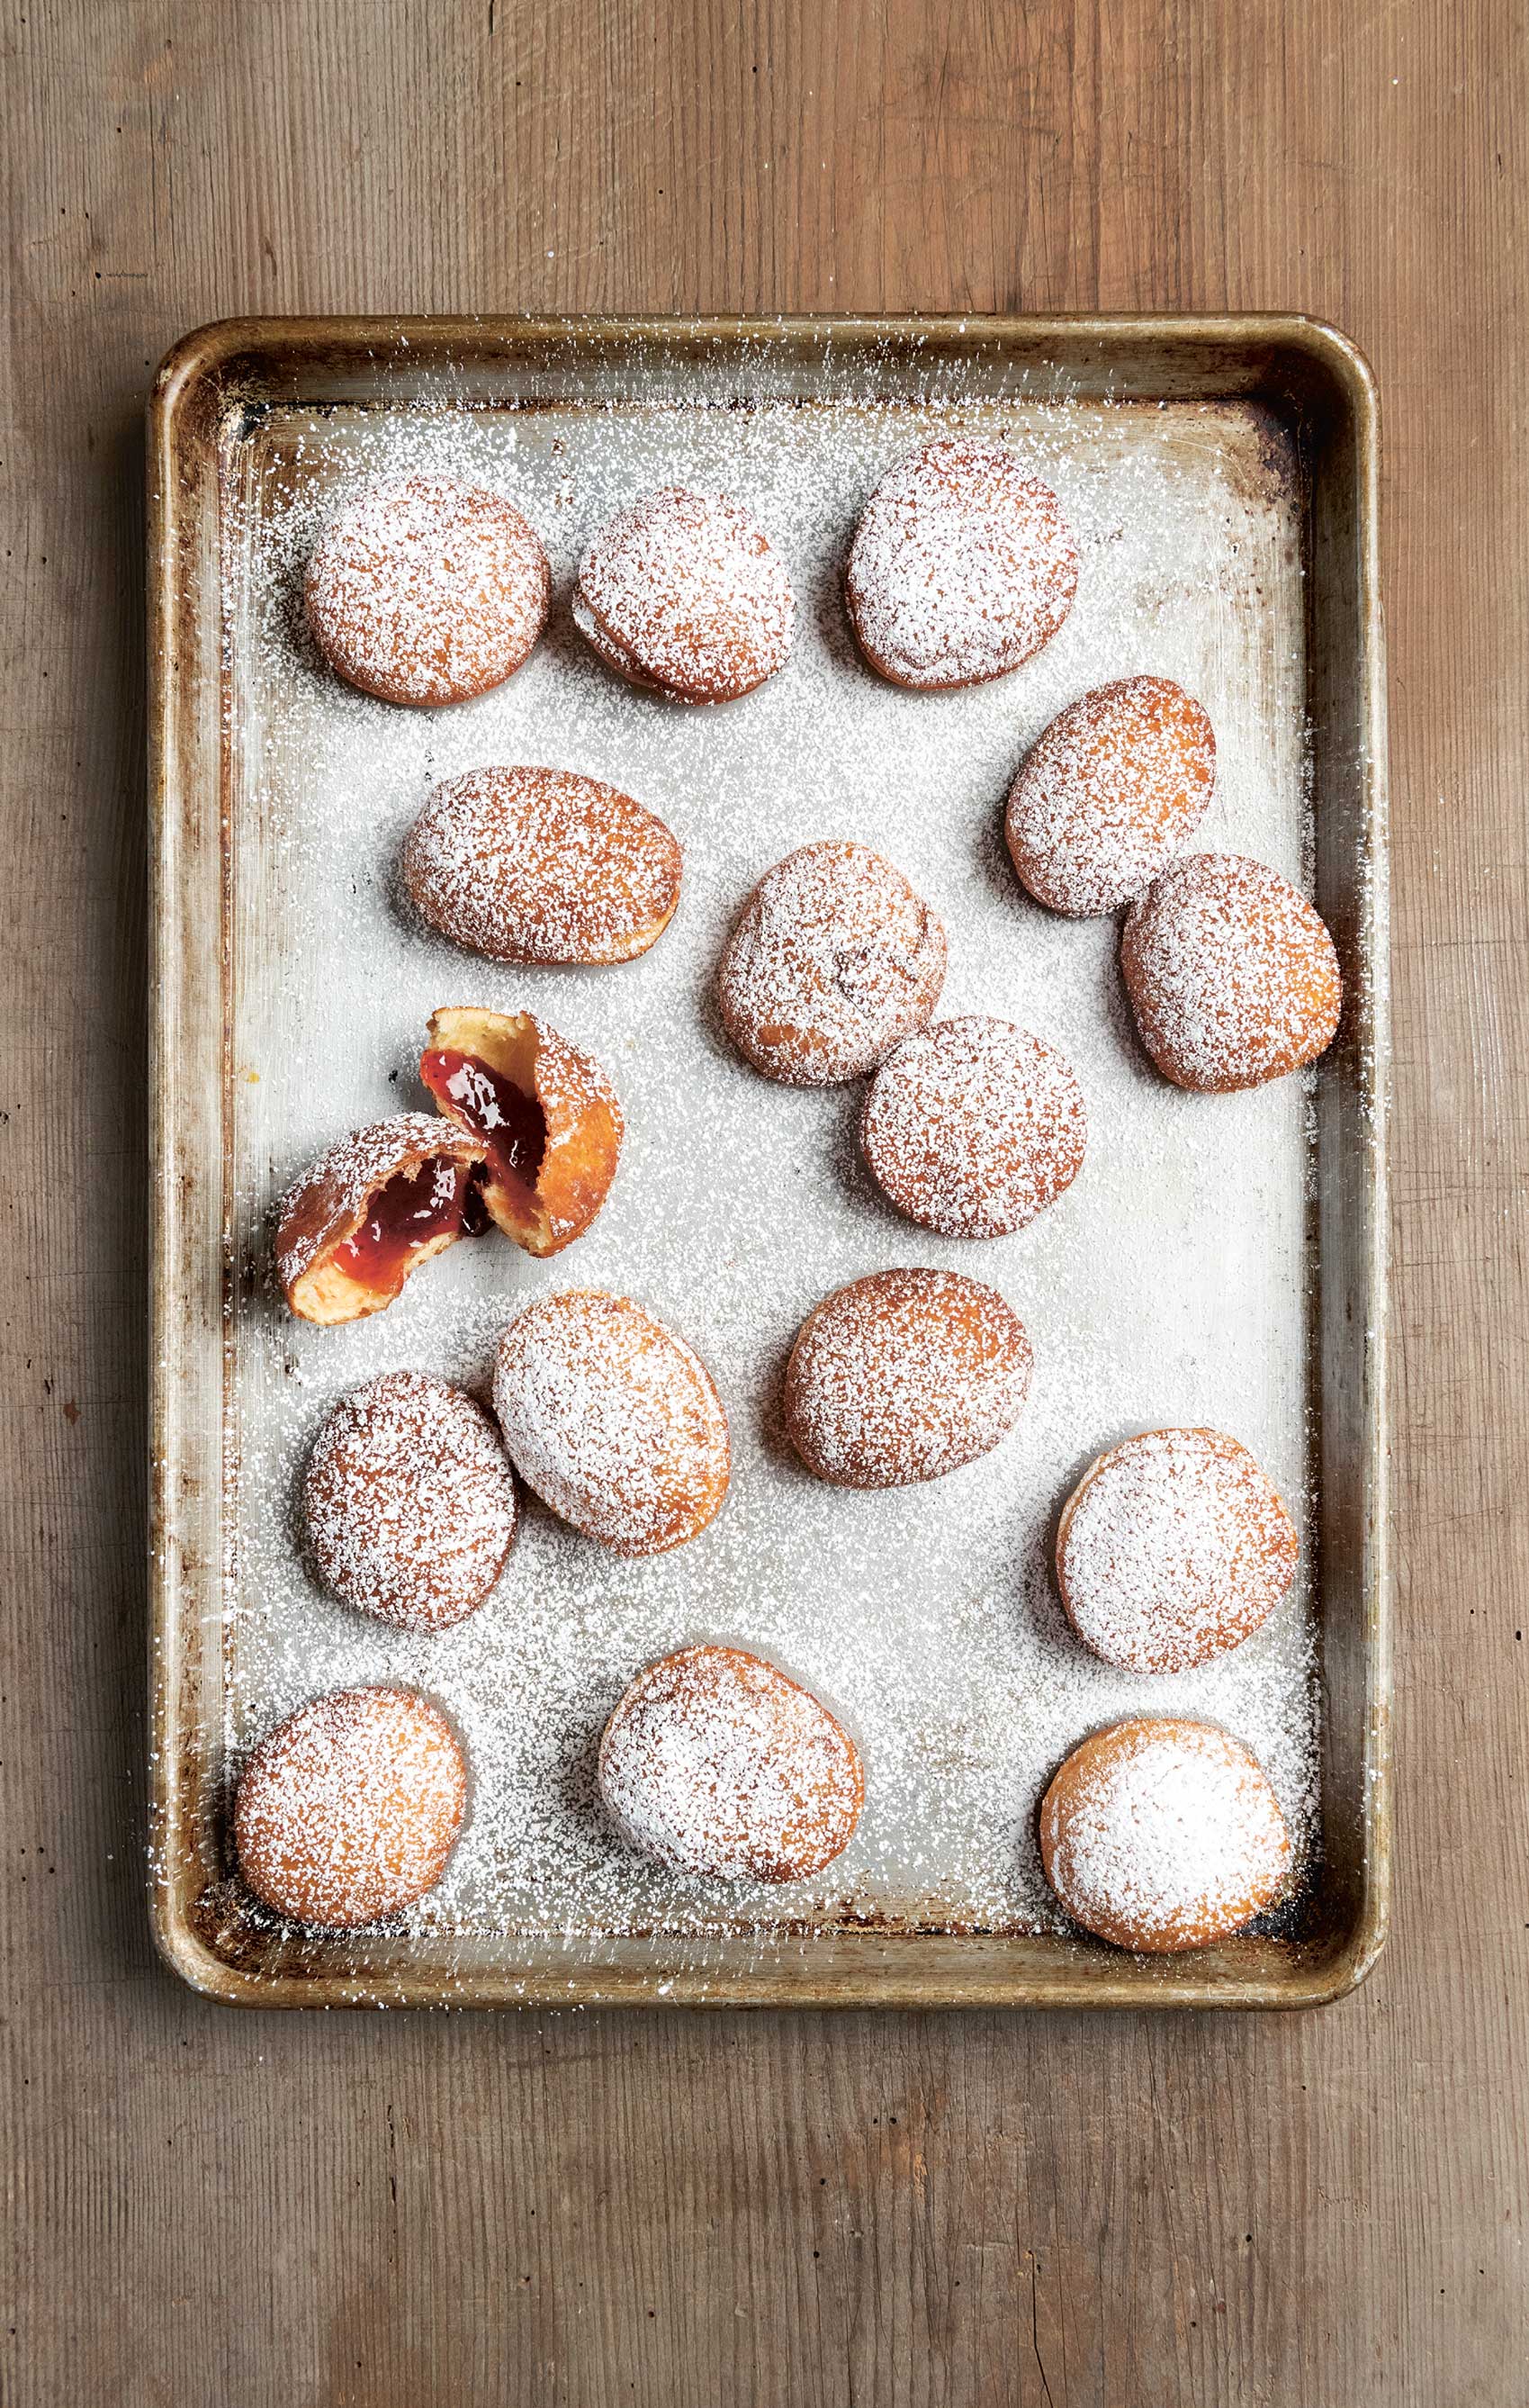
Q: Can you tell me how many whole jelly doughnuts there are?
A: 15